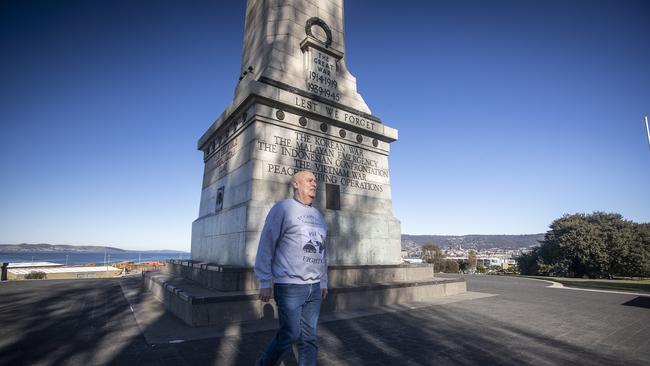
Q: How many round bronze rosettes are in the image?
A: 12